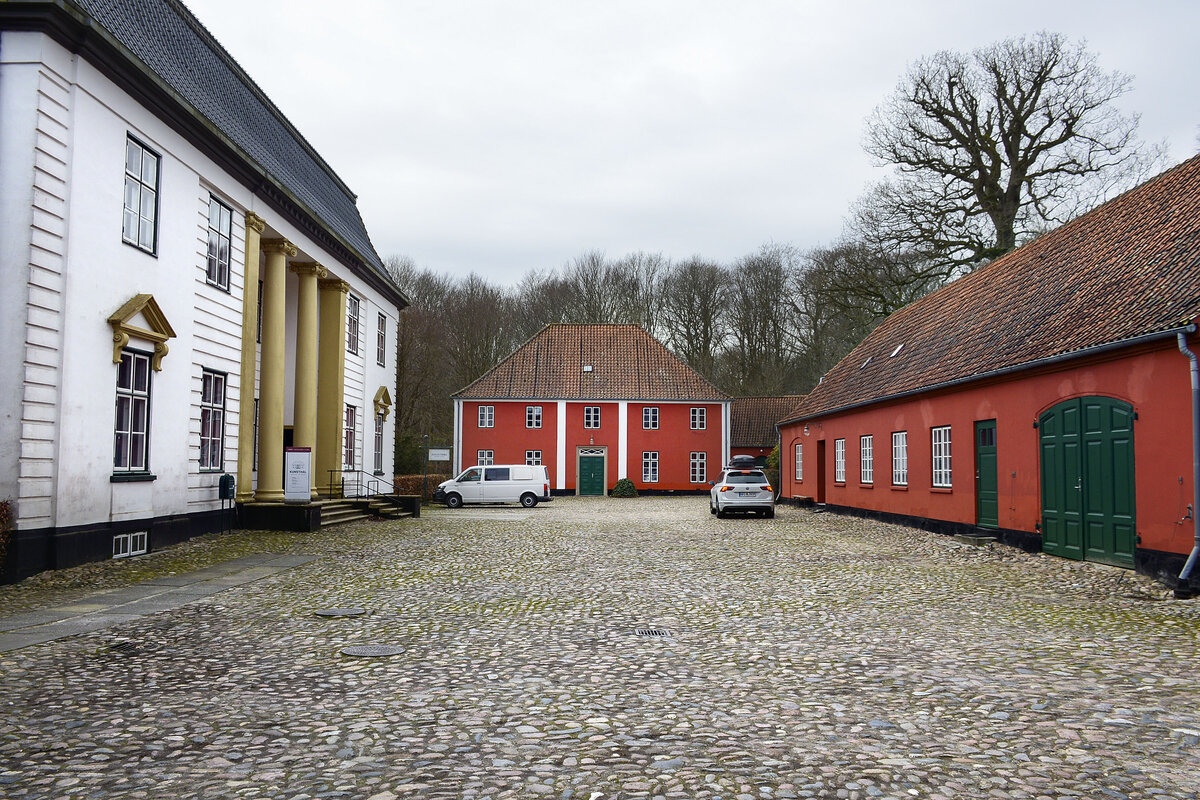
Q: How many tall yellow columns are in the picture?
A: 4